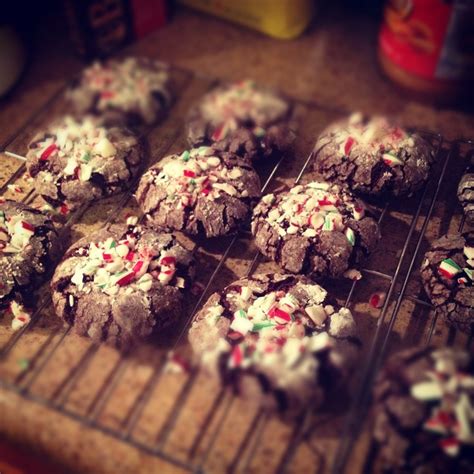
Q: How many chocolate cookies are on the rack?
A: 12